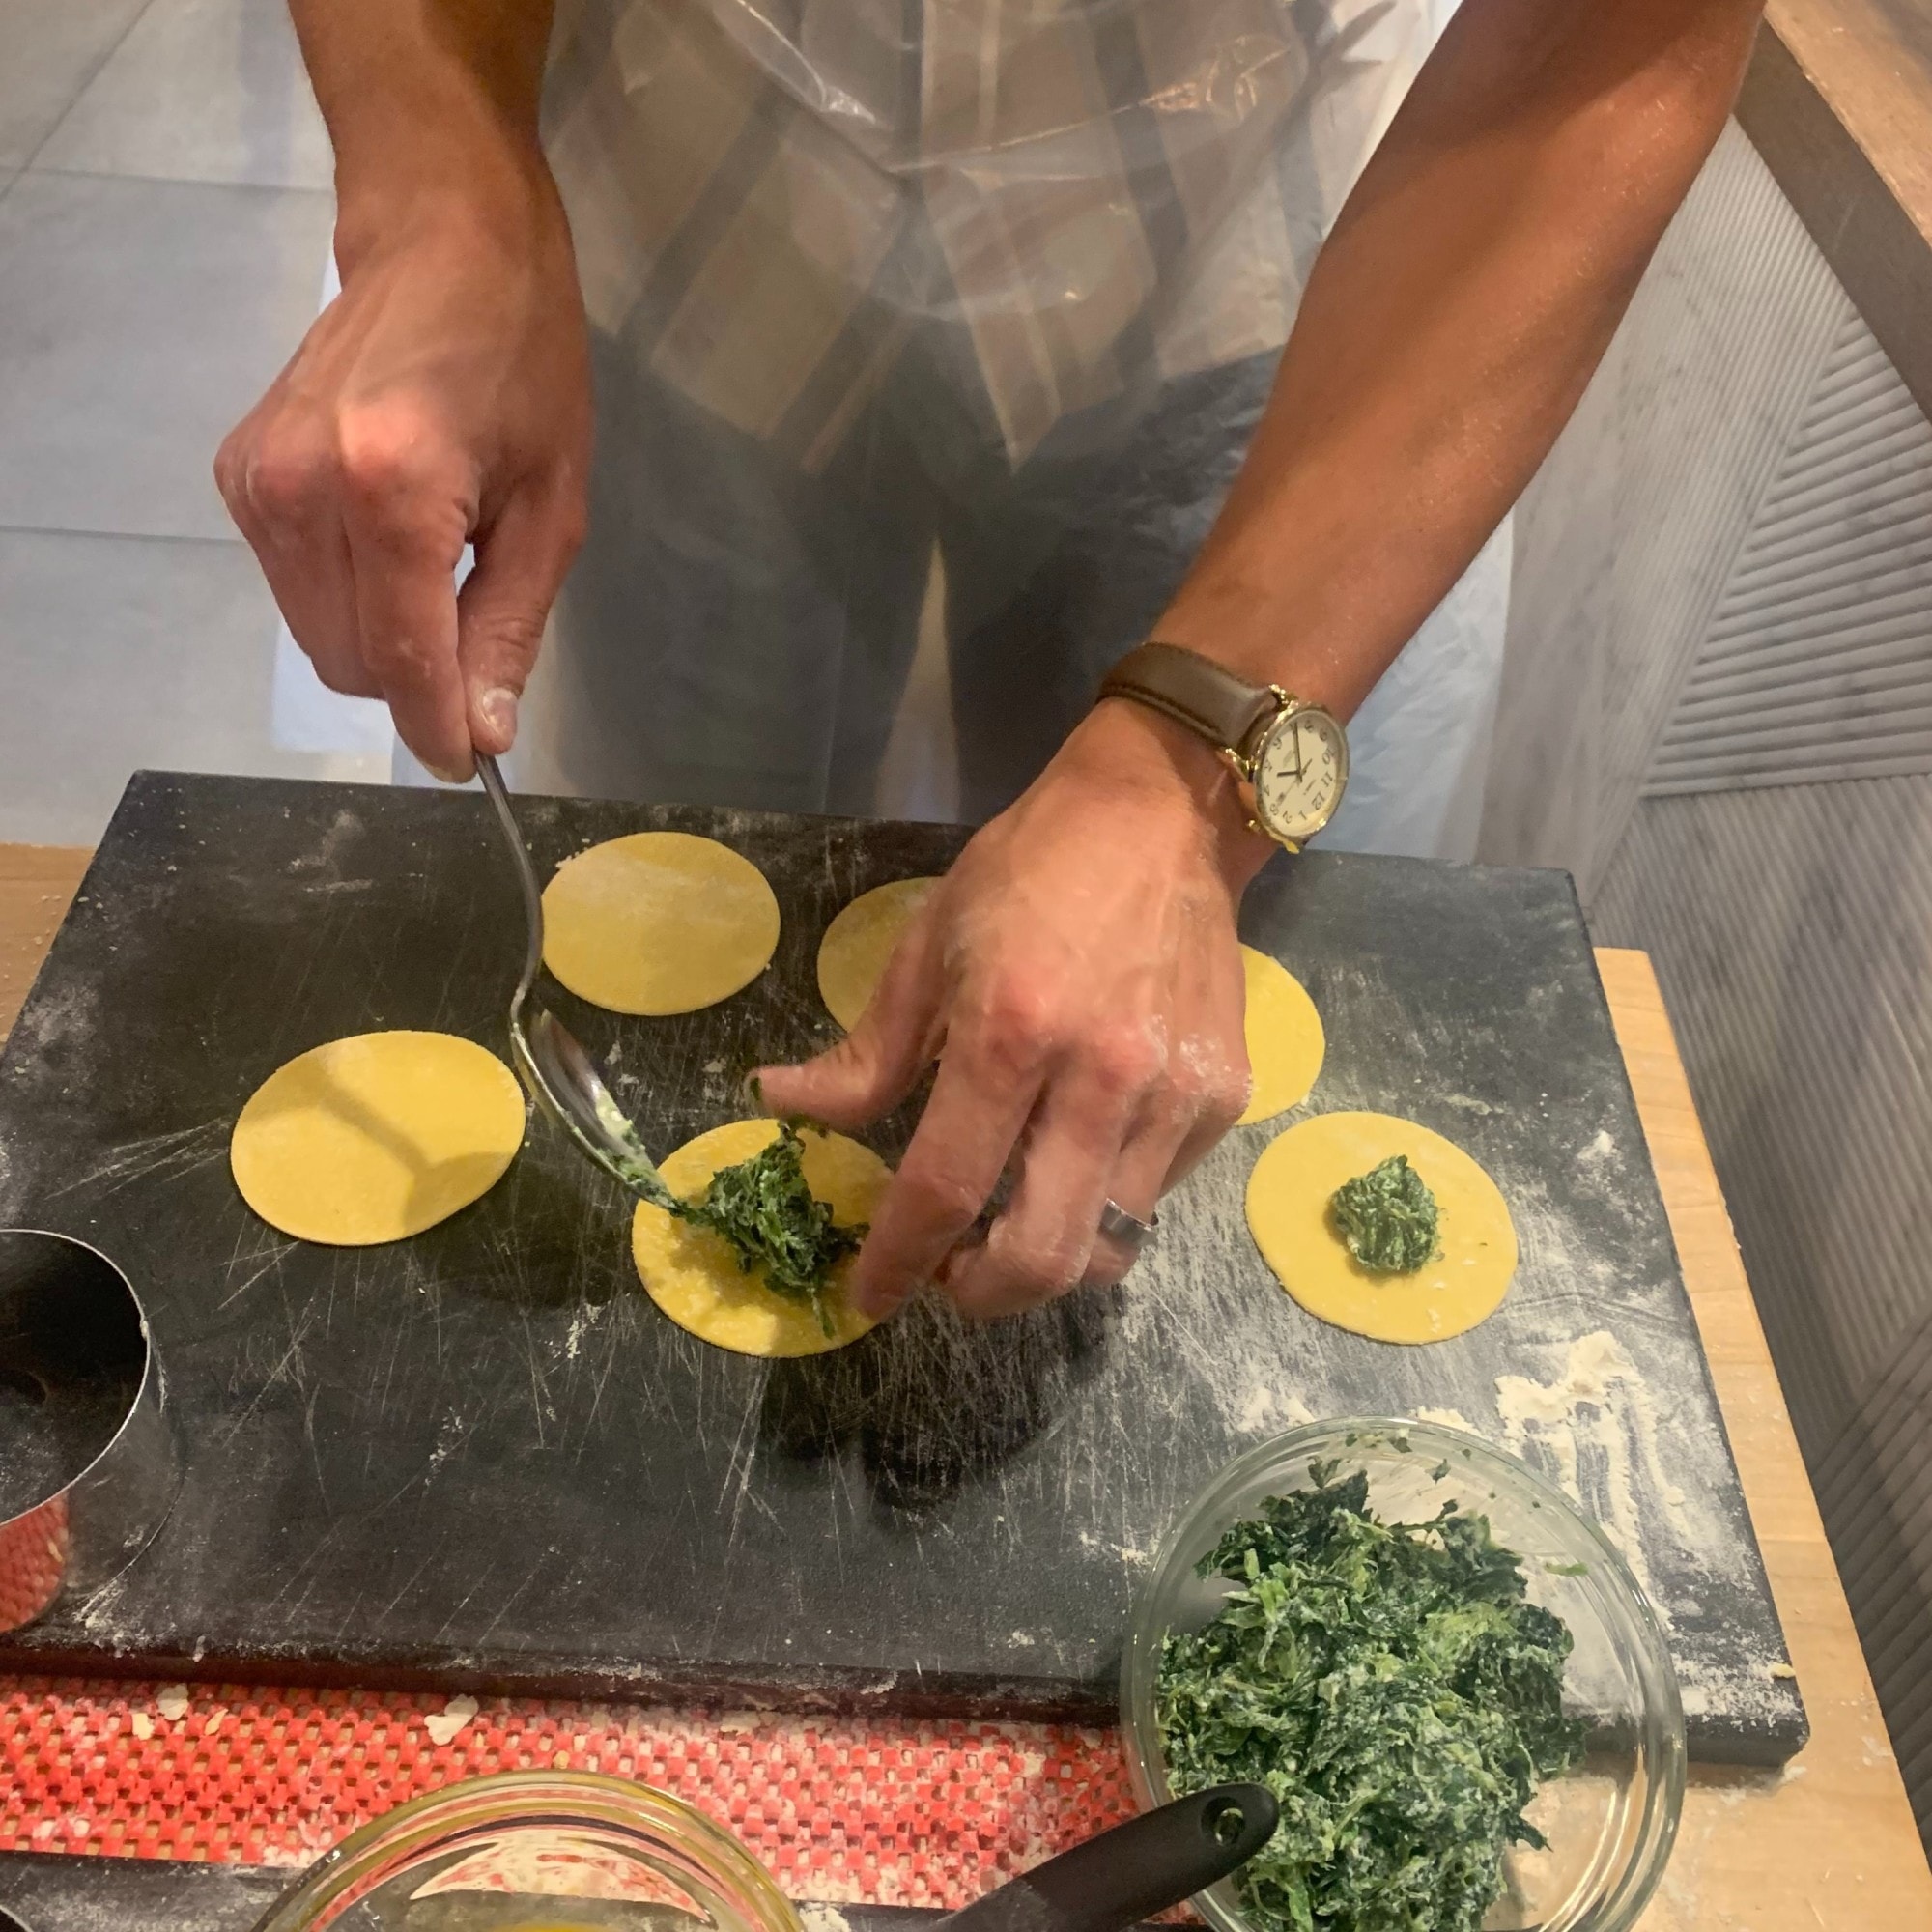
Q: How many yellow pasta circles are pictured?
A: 6